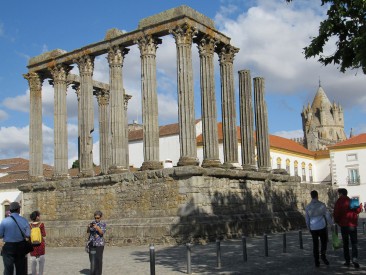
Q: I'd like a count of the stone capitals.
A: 12